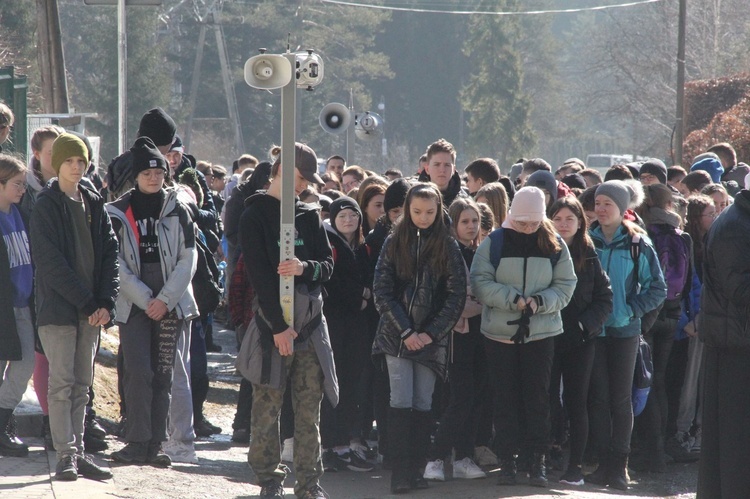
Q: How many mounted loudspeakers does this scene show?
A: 4